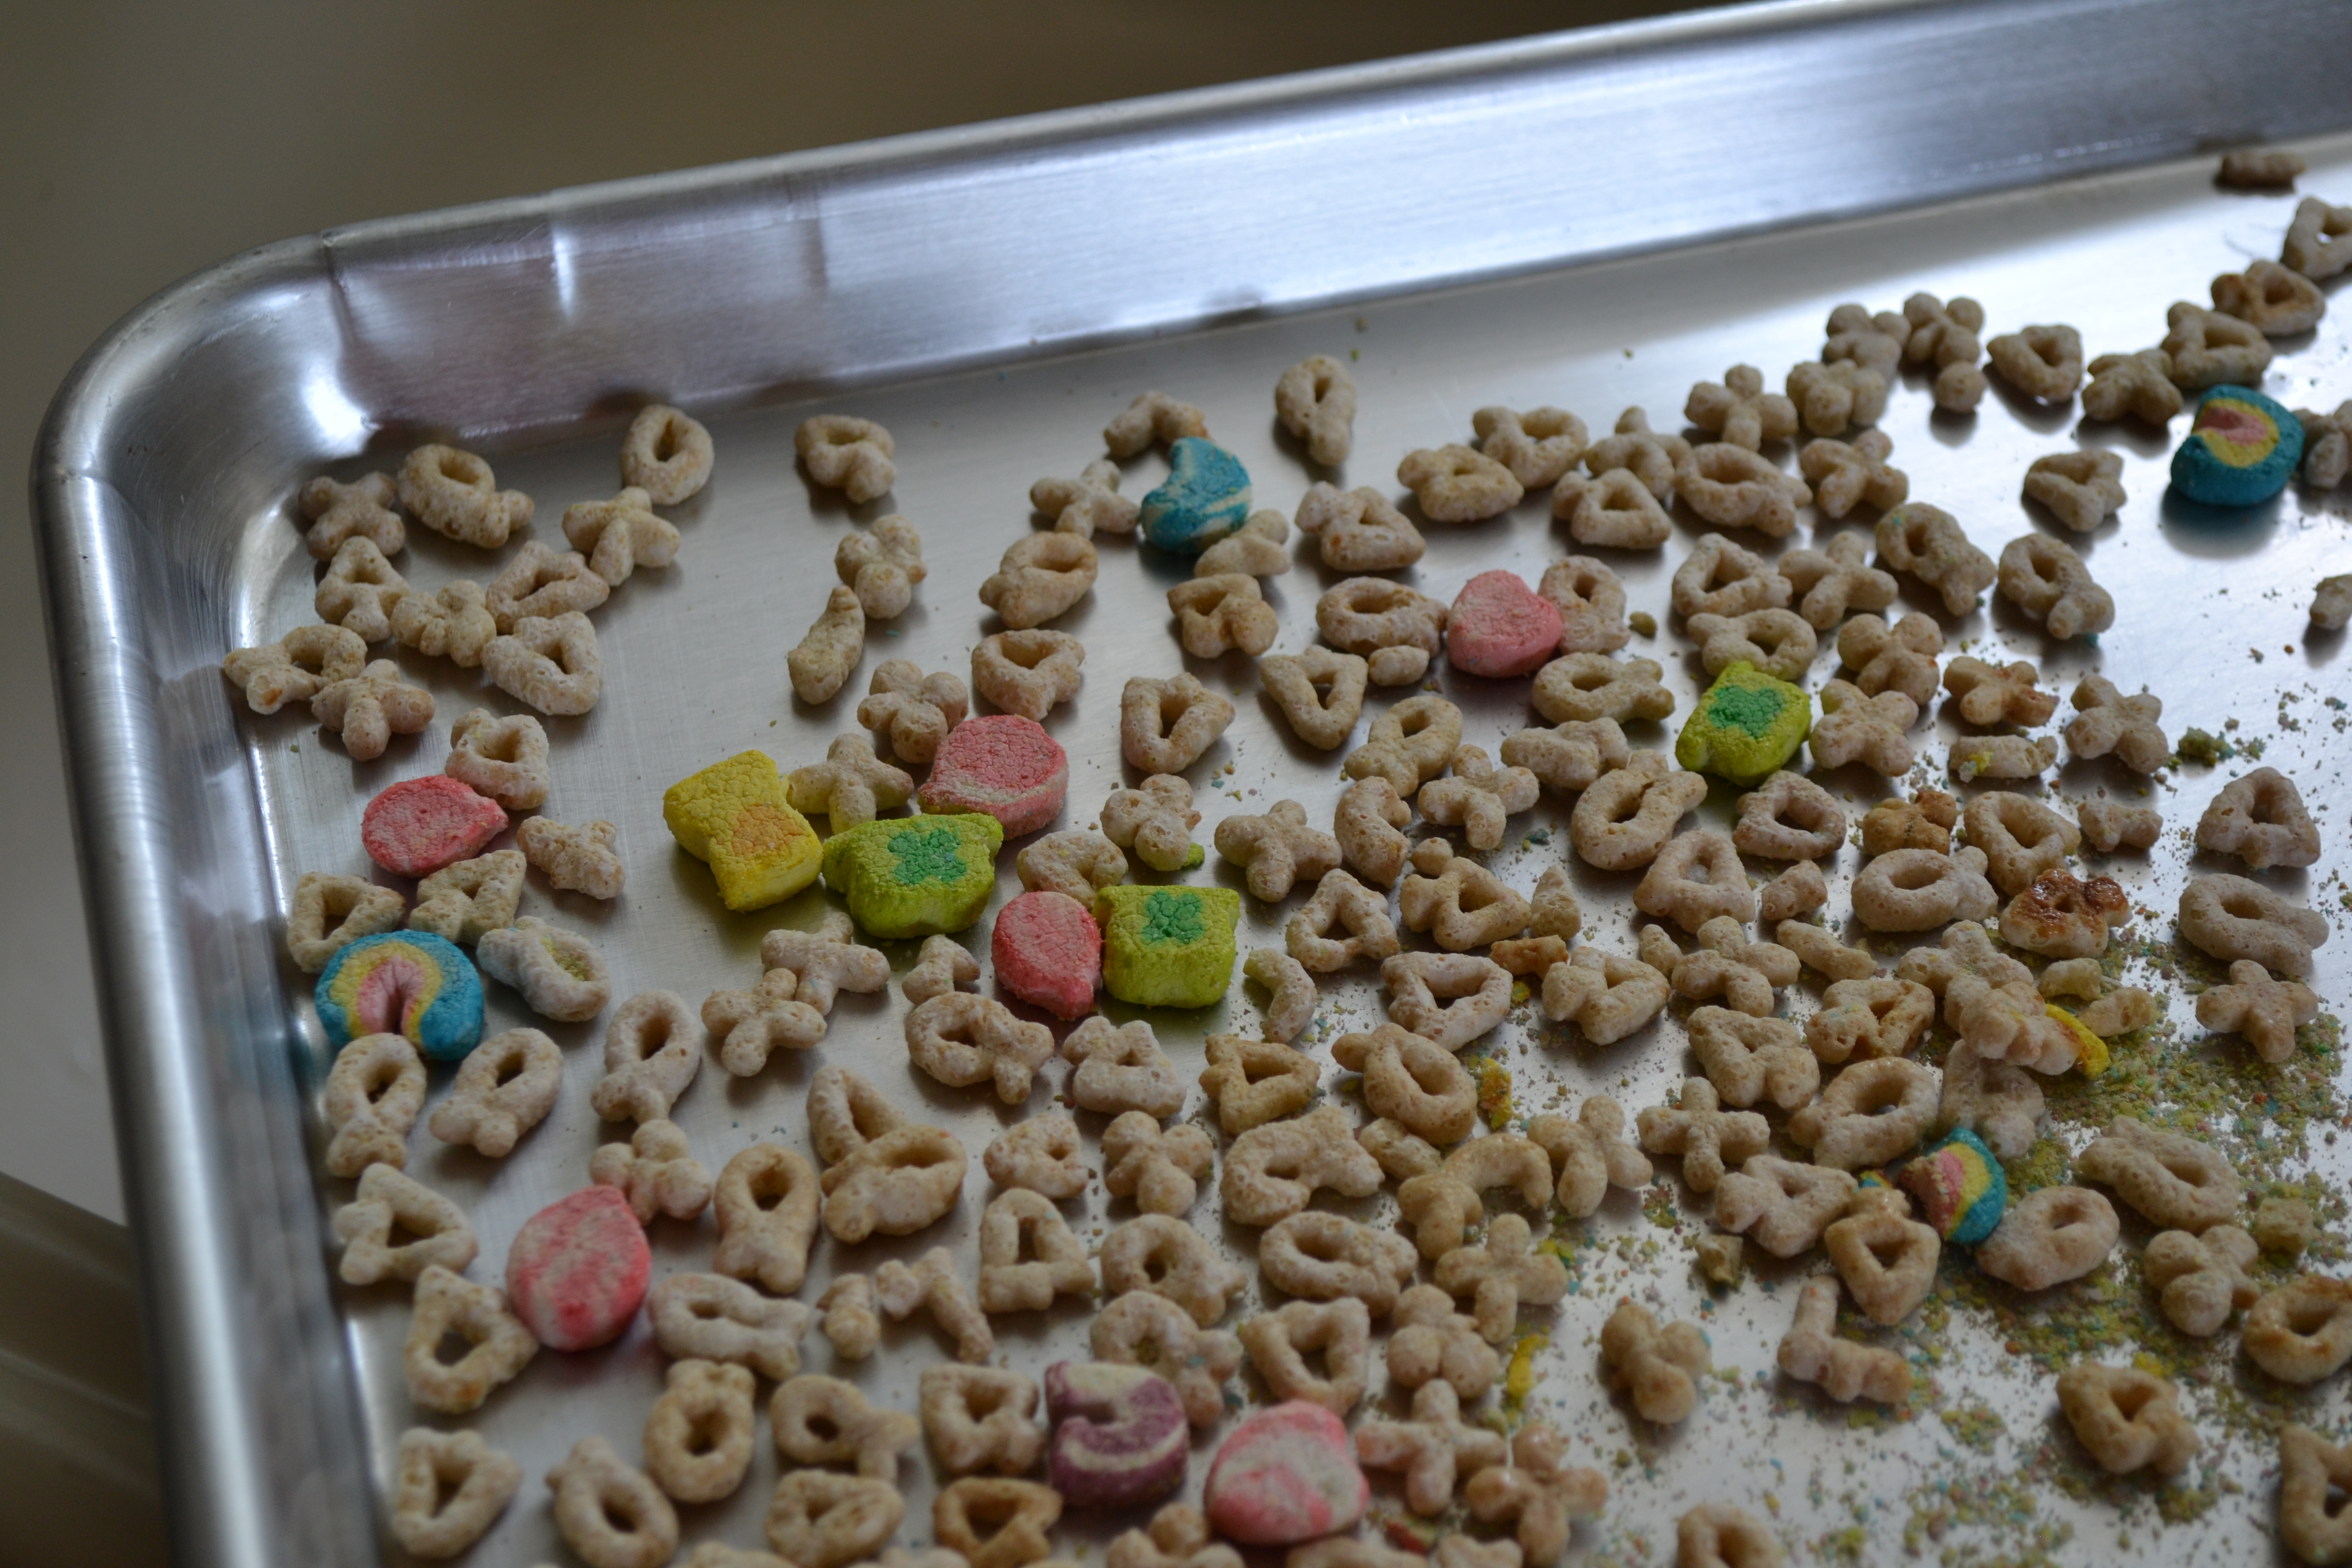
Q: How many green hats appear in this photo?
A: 3